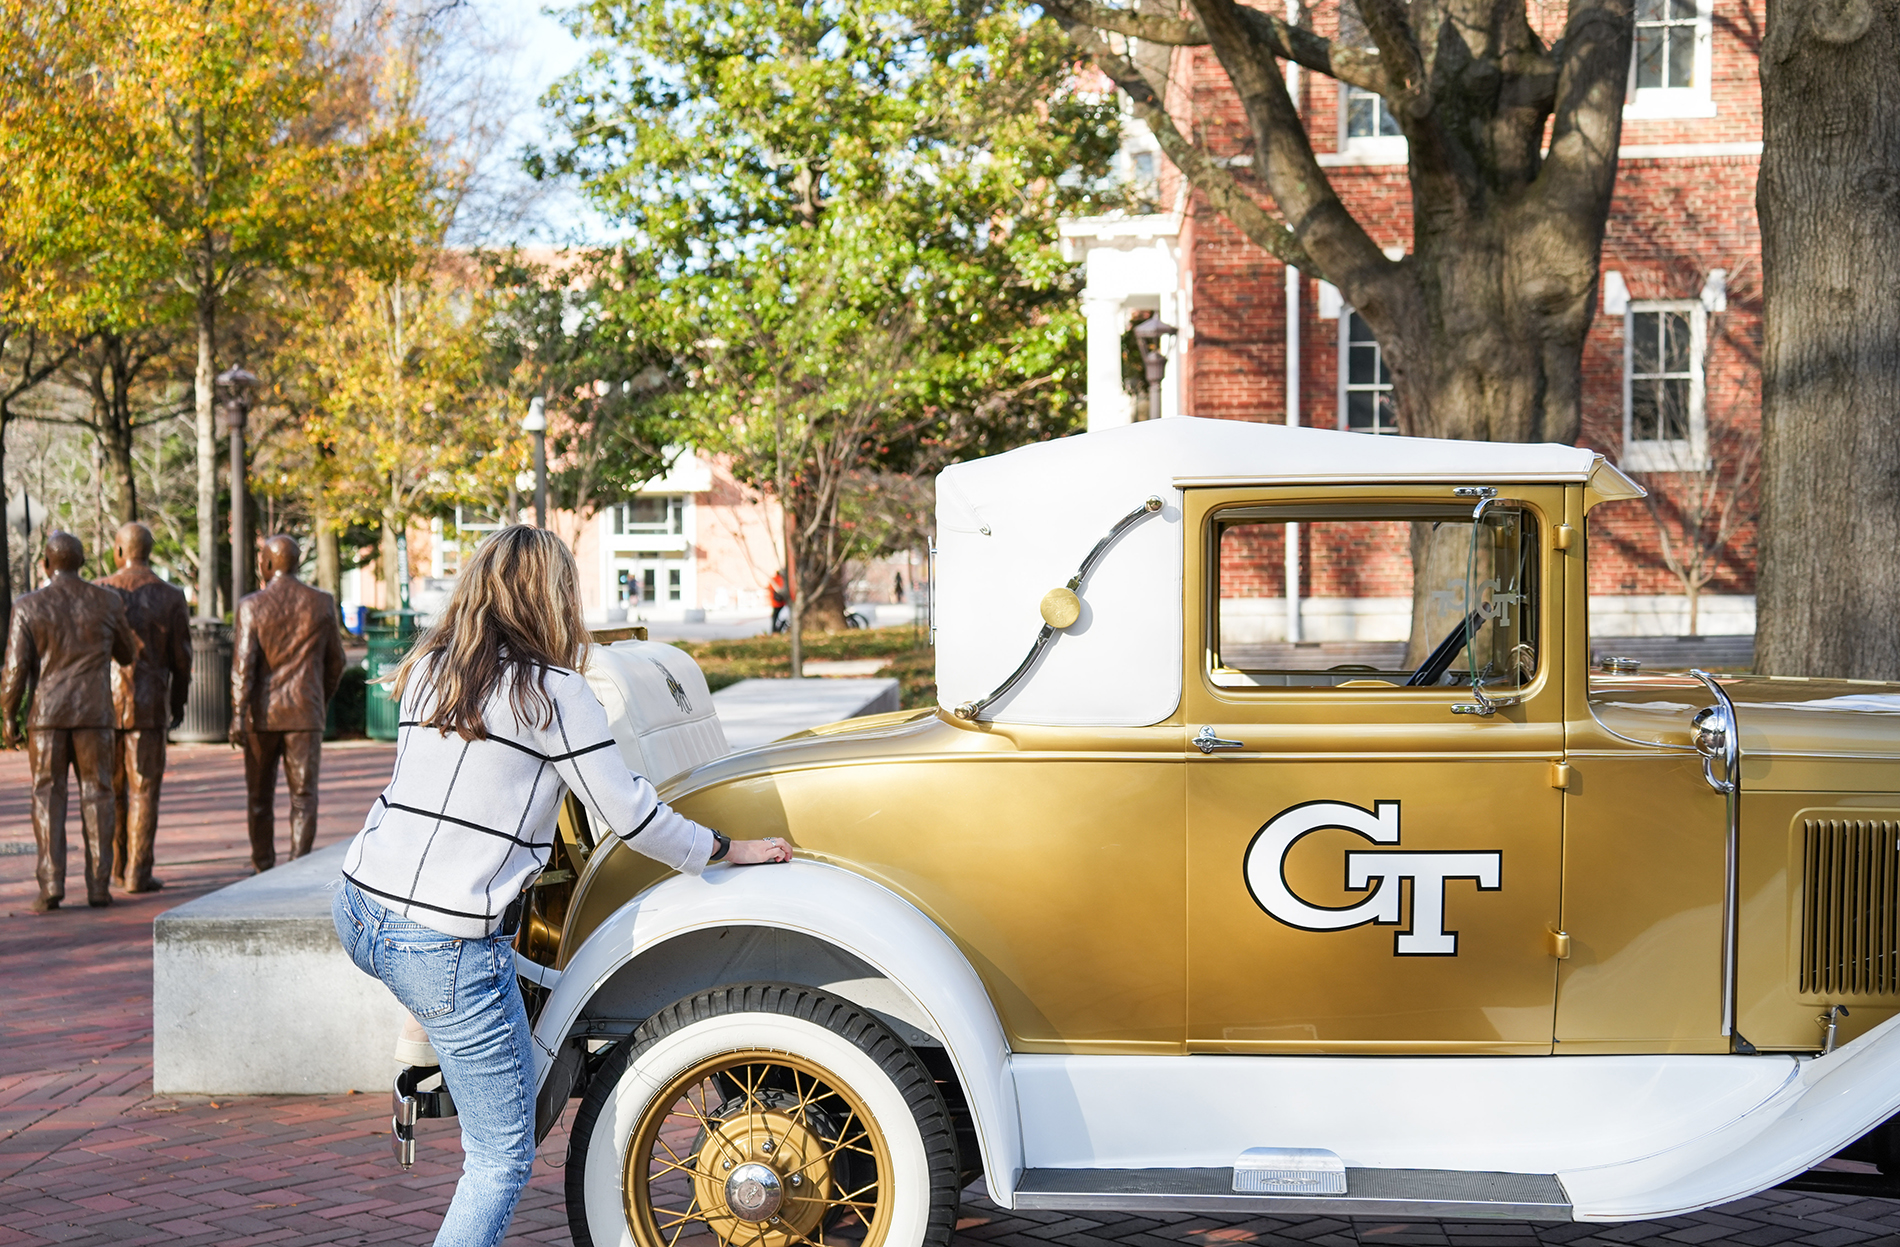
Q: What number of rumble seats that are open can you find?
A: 1